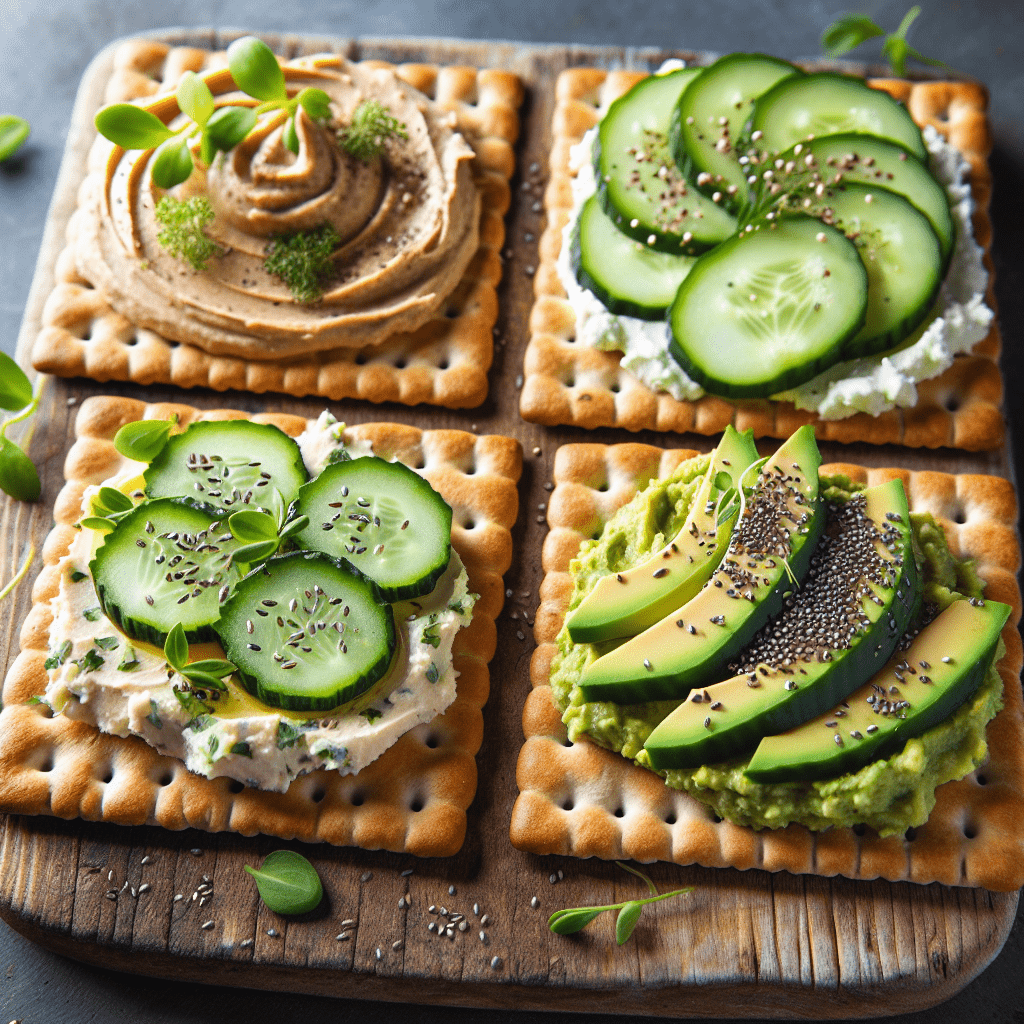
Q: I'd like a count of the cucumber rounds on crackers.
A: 11